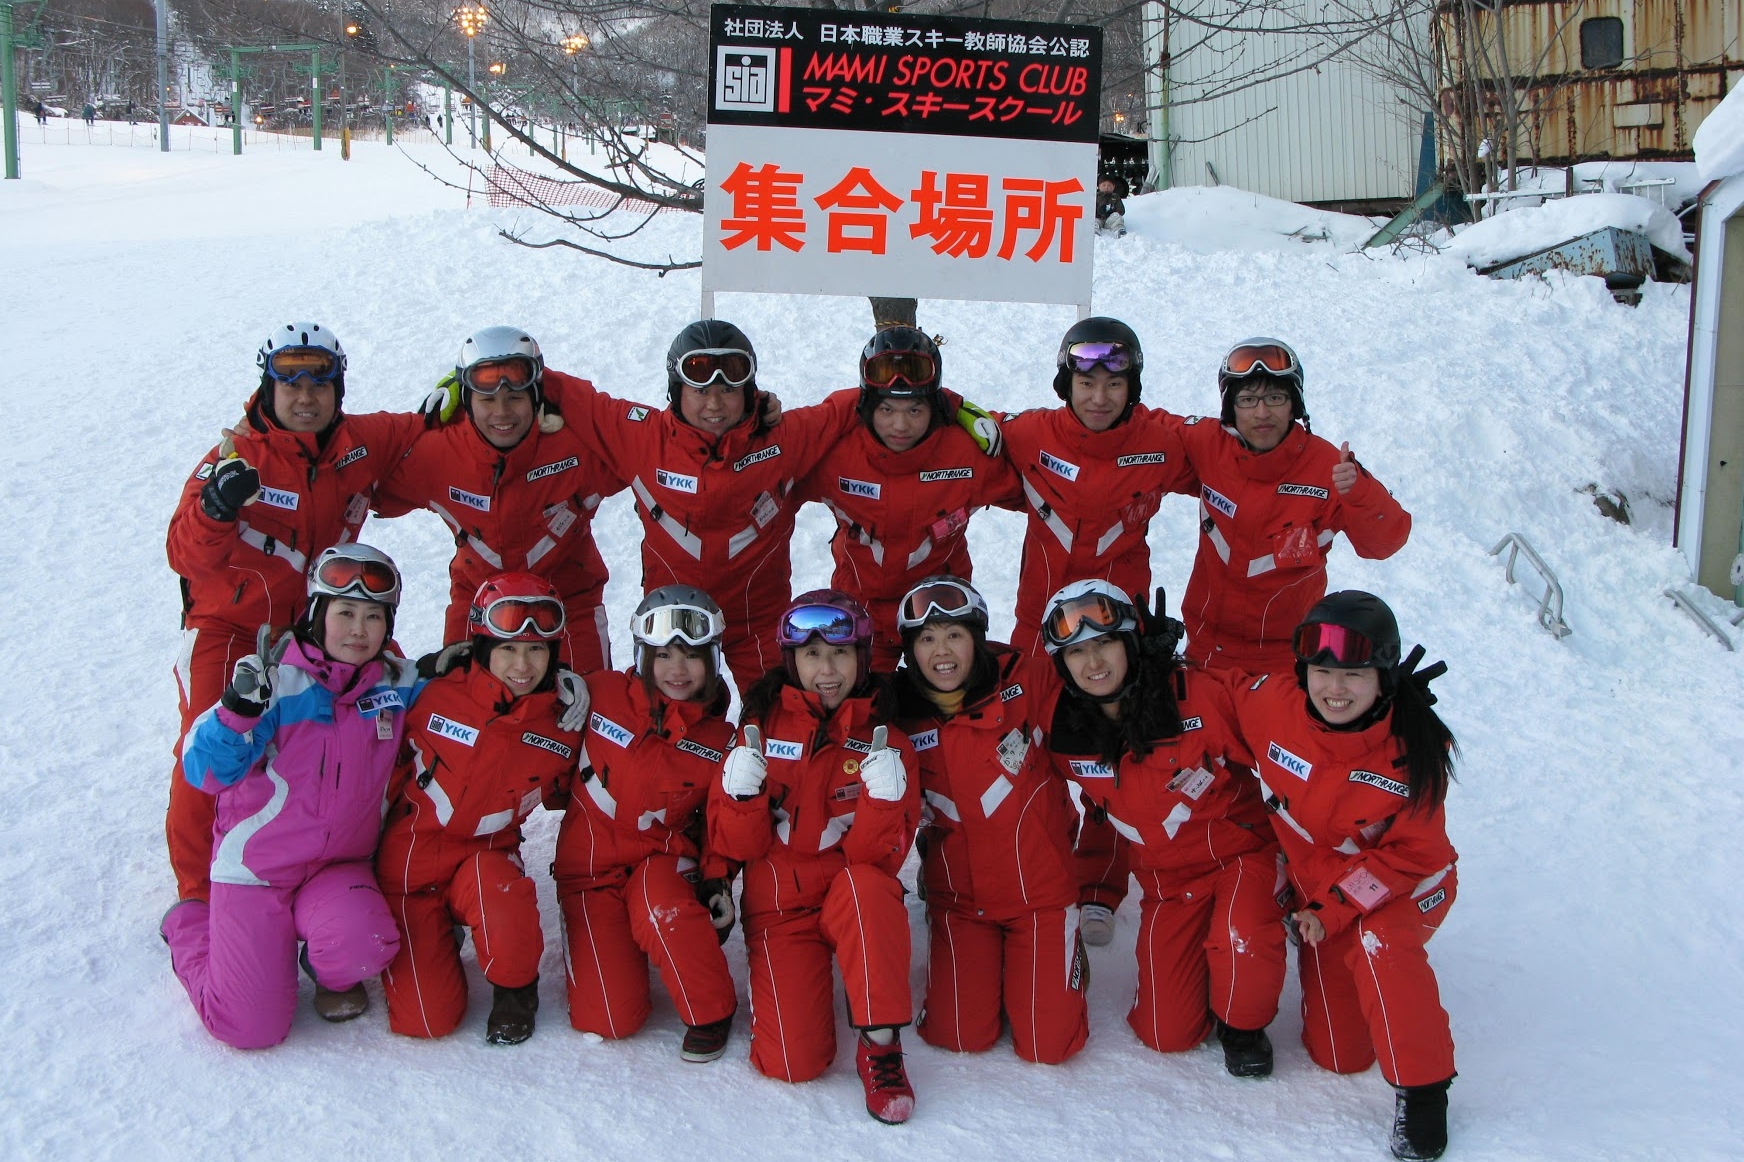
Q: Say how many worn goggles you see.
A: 13